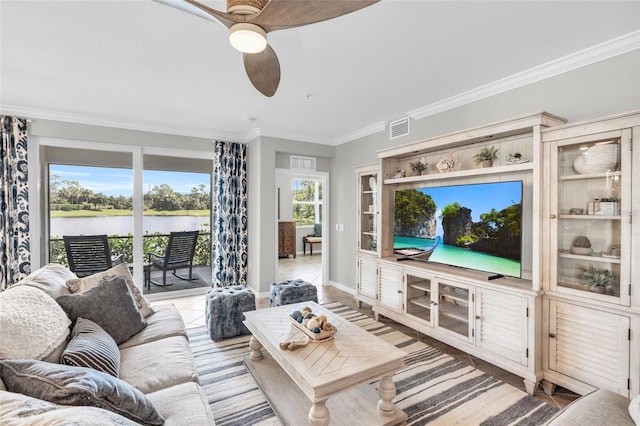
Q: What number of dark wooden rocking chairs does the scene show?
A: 2